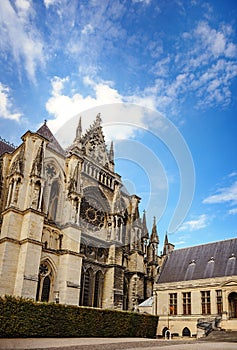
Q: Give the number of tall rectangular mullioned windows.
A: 4